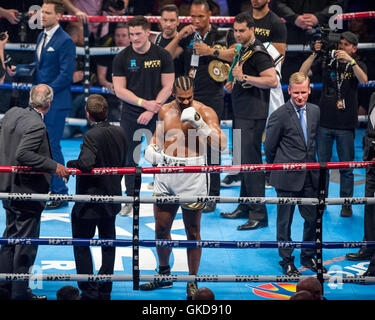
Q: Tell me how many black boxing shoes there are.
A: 2